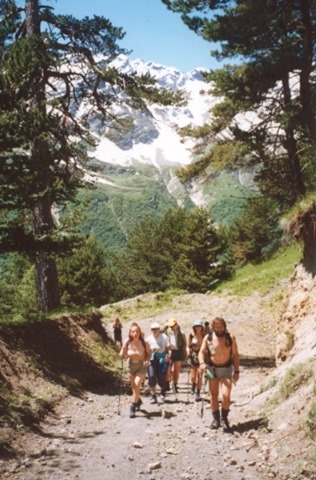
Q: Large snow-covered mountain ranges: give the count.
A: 1